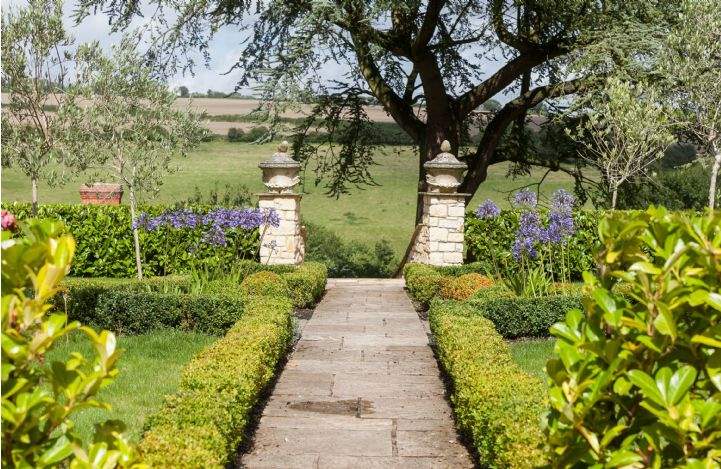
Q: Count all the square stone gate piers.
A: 2